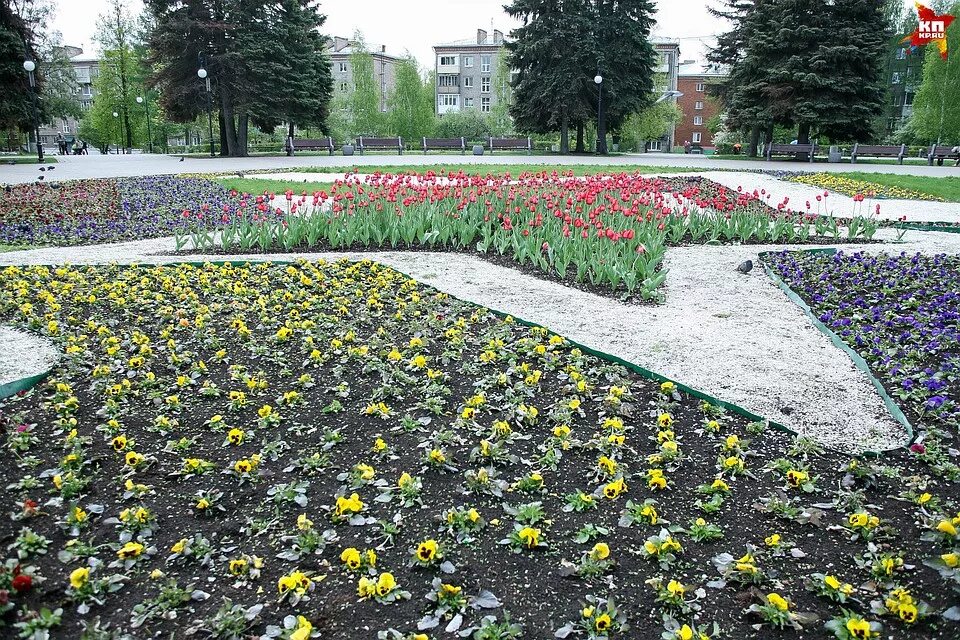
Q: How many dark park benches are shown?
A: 7